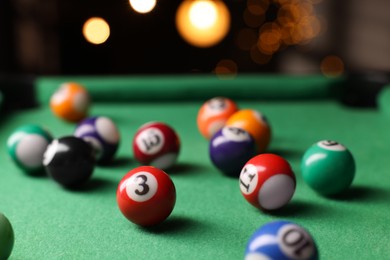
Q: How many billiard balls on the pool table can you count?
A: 13